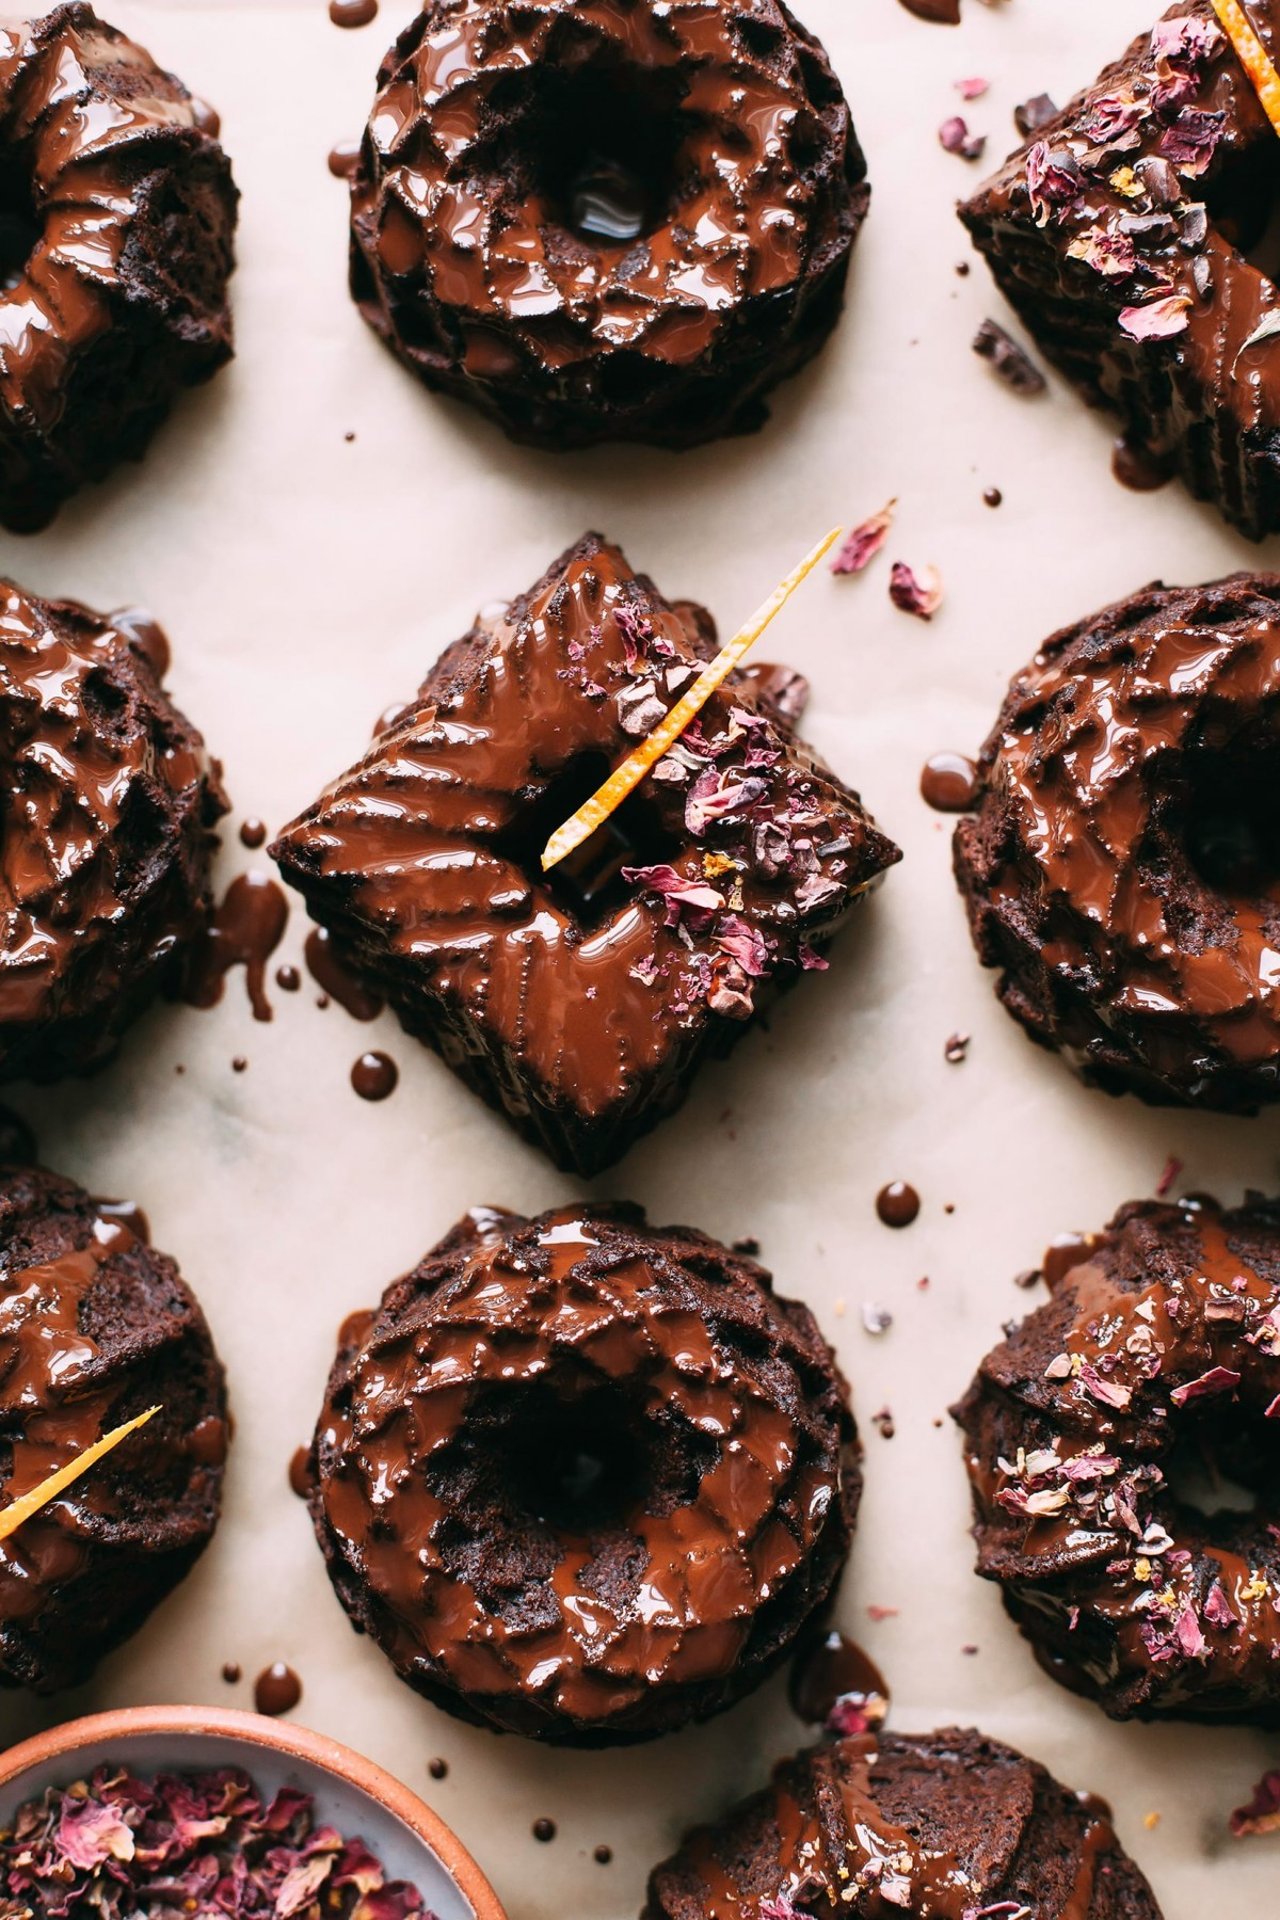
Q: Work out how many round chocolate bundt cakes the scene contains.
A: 8